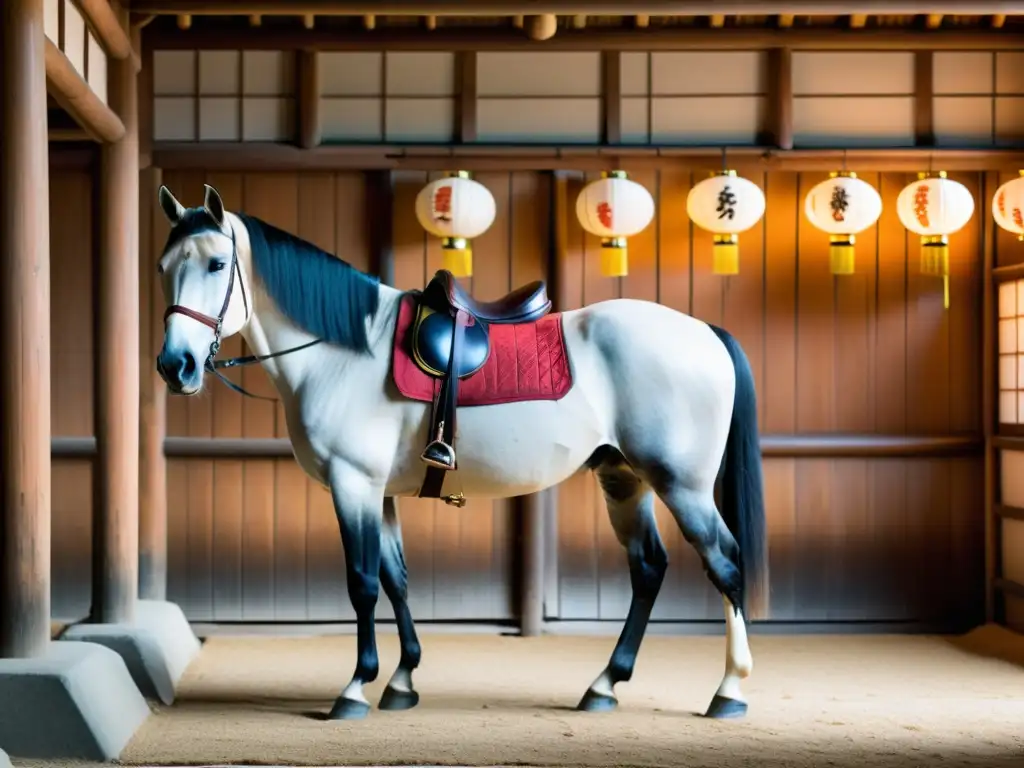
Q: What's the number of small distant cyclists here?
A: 0